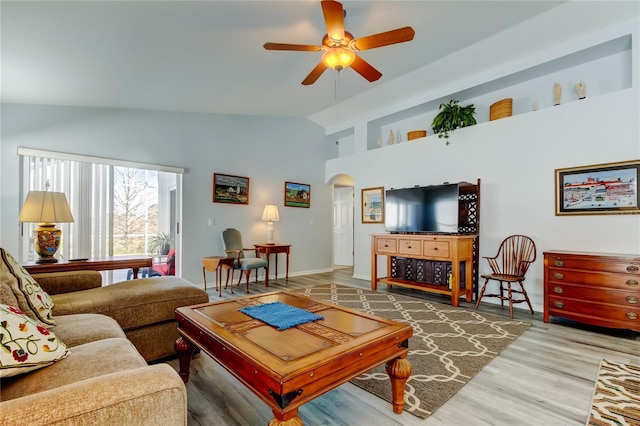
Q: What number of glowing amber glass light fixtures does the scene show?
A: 1